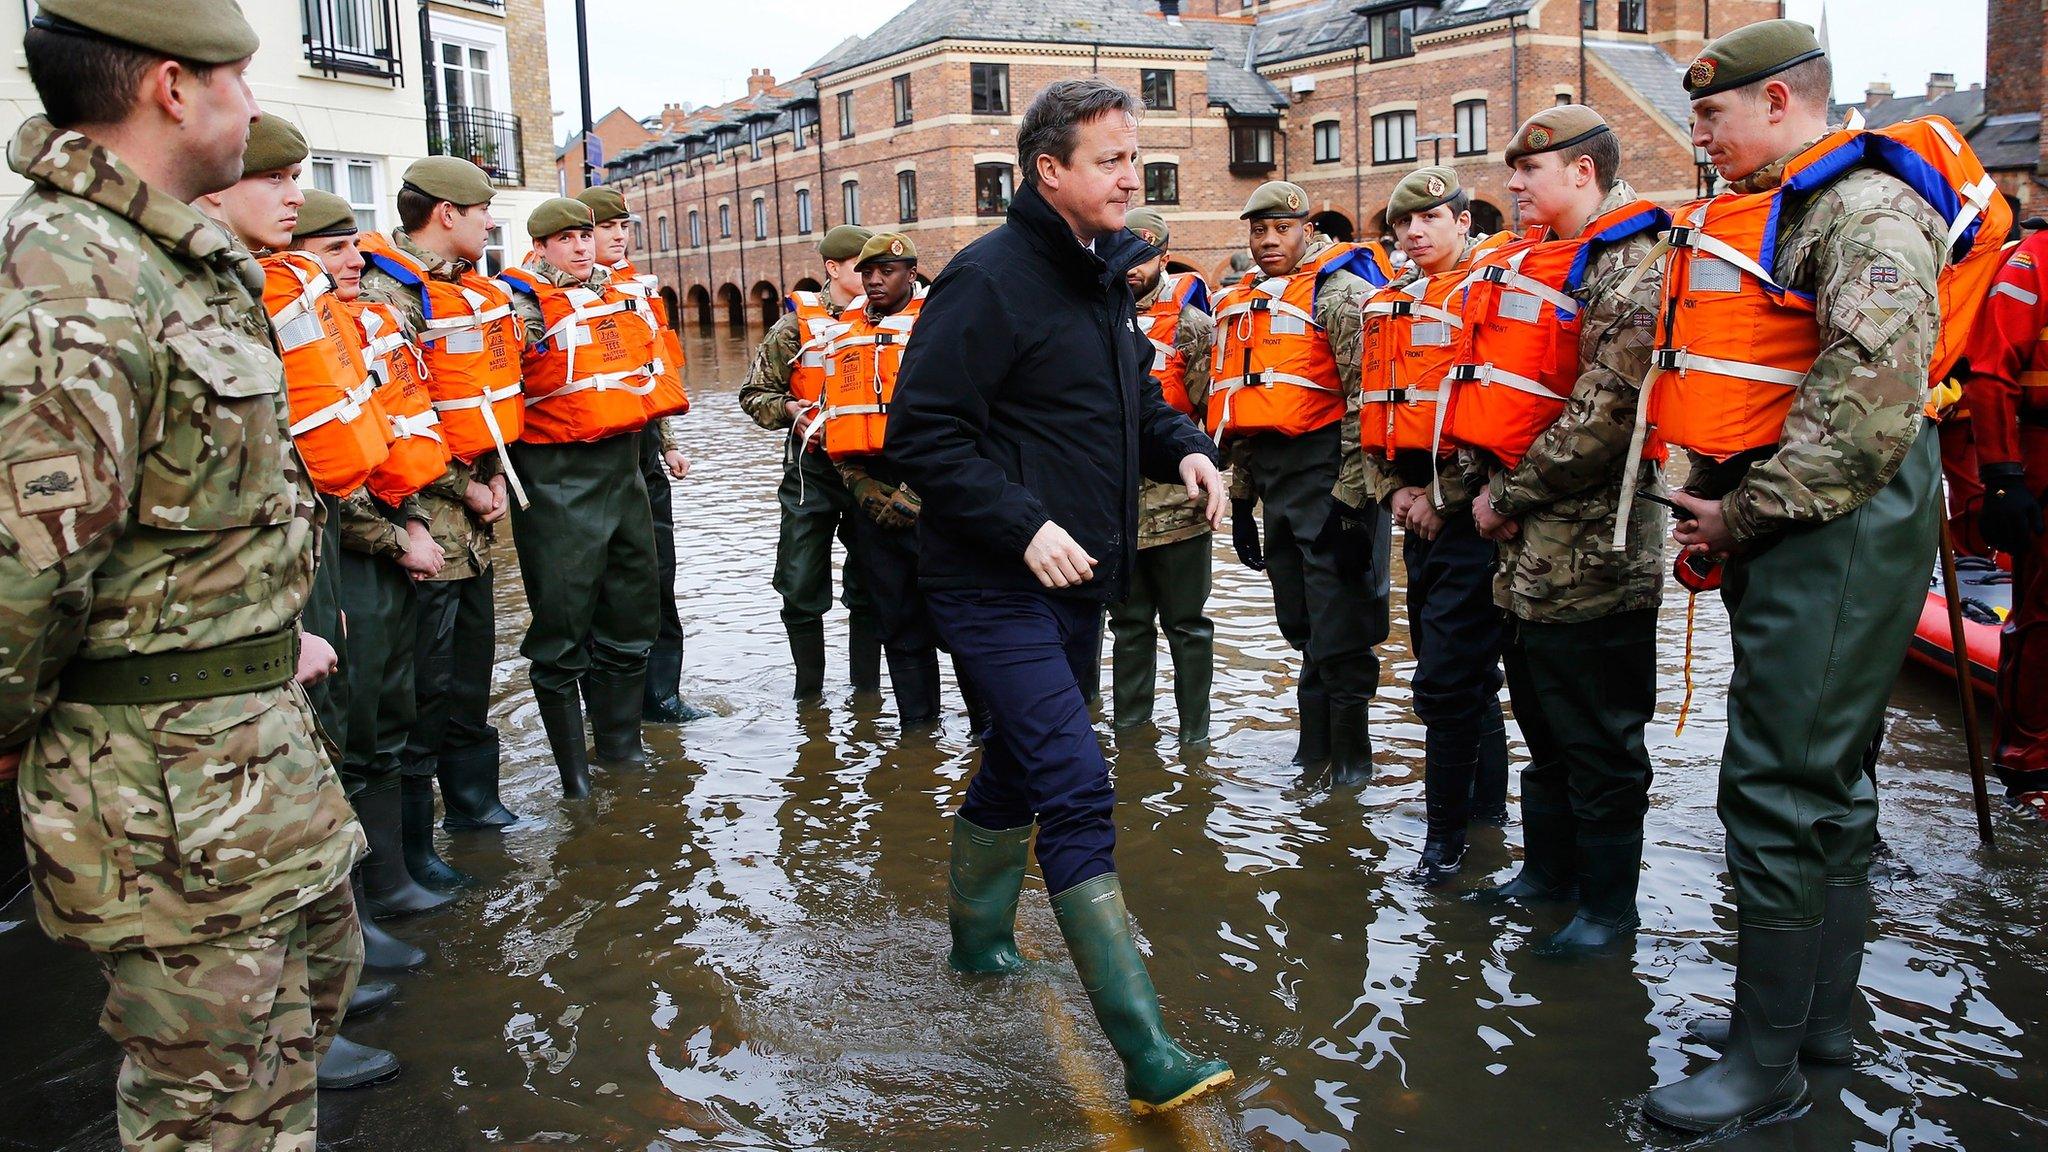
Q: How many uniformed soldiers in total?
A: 13